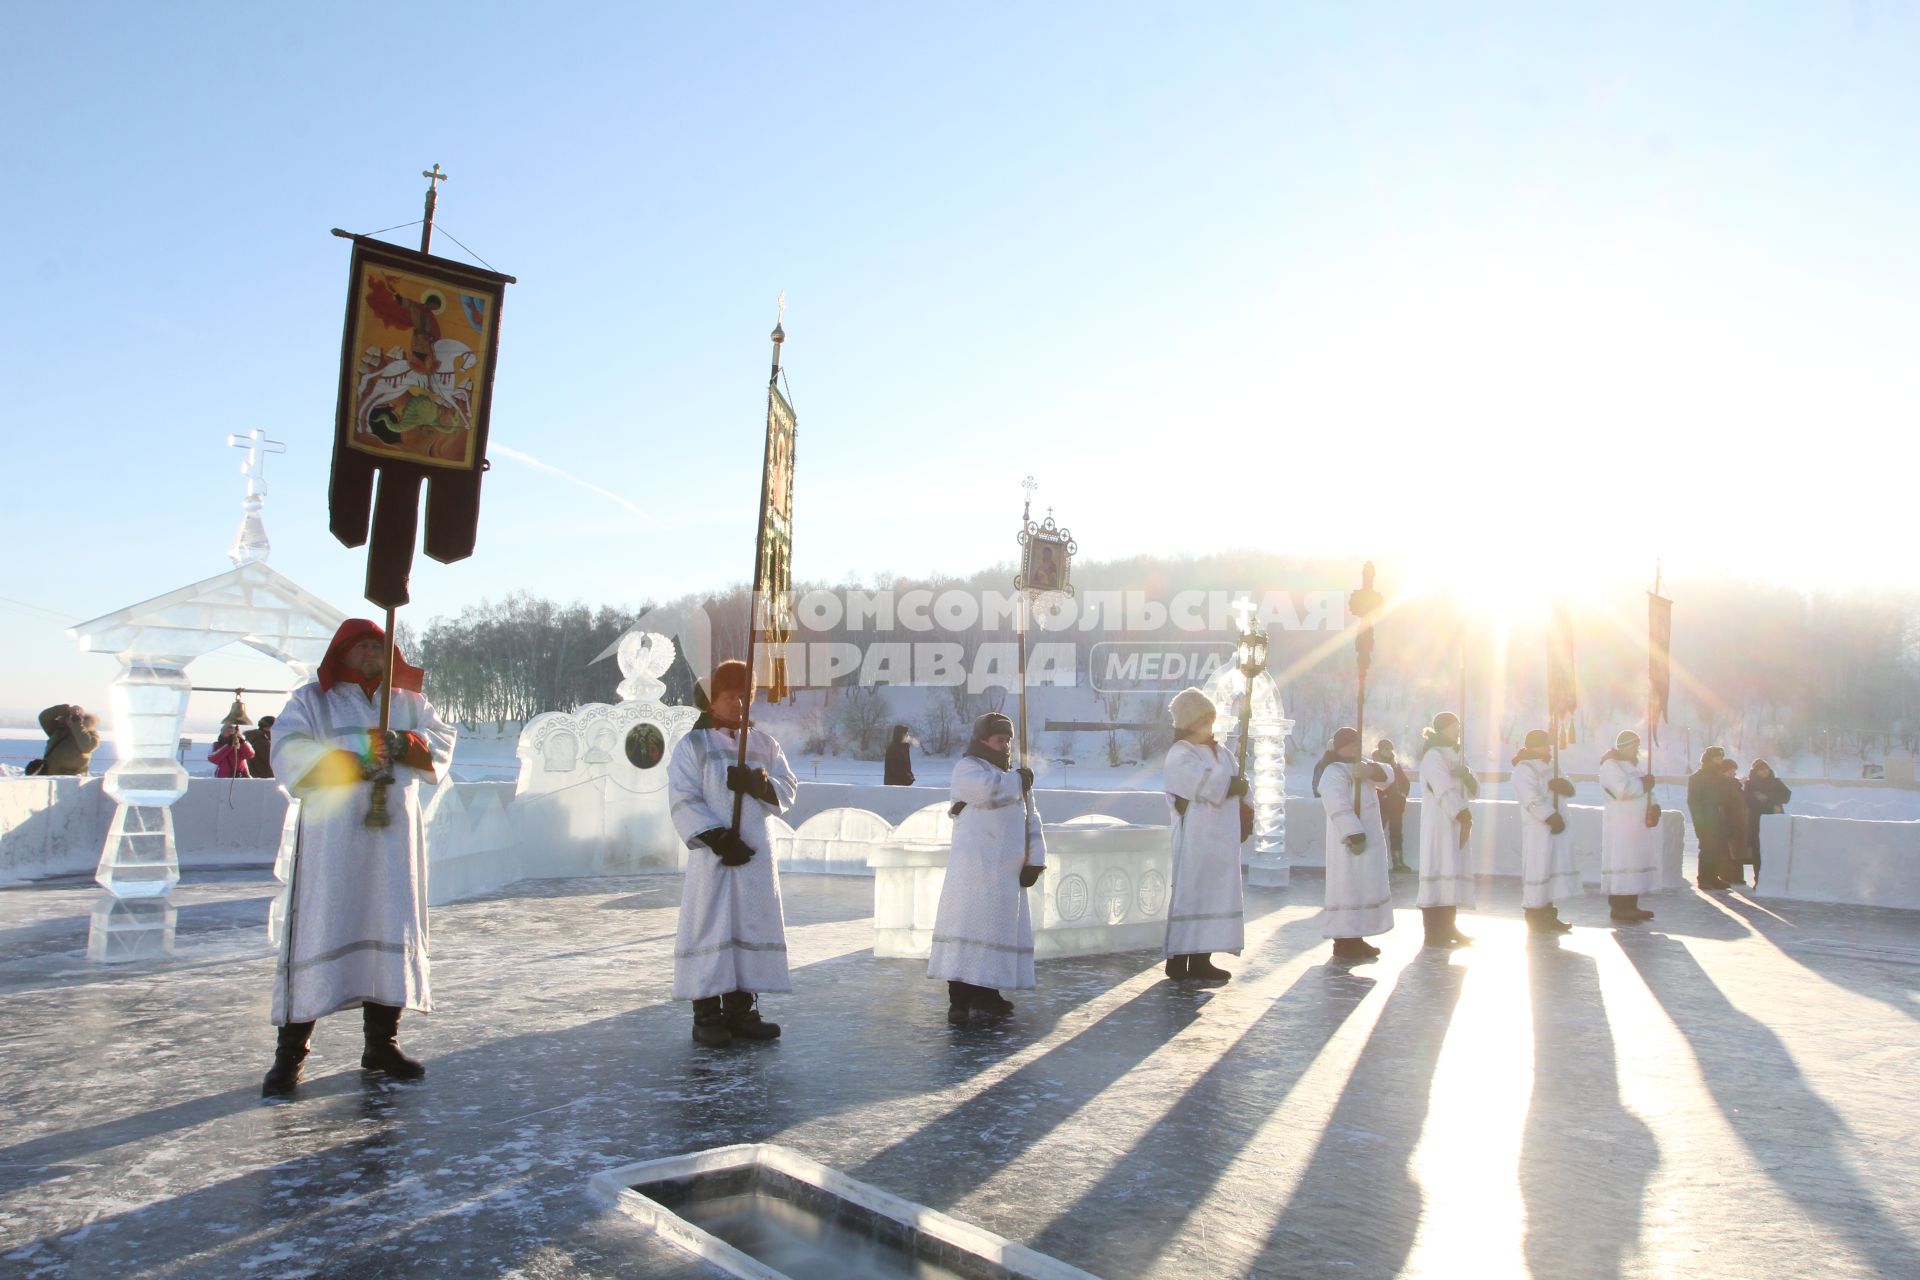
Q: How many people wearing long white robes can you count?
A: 8